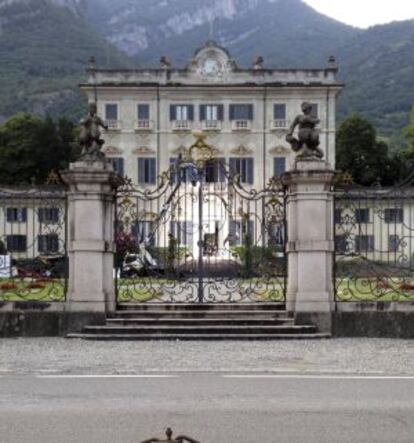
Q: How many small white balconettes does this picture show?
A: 6